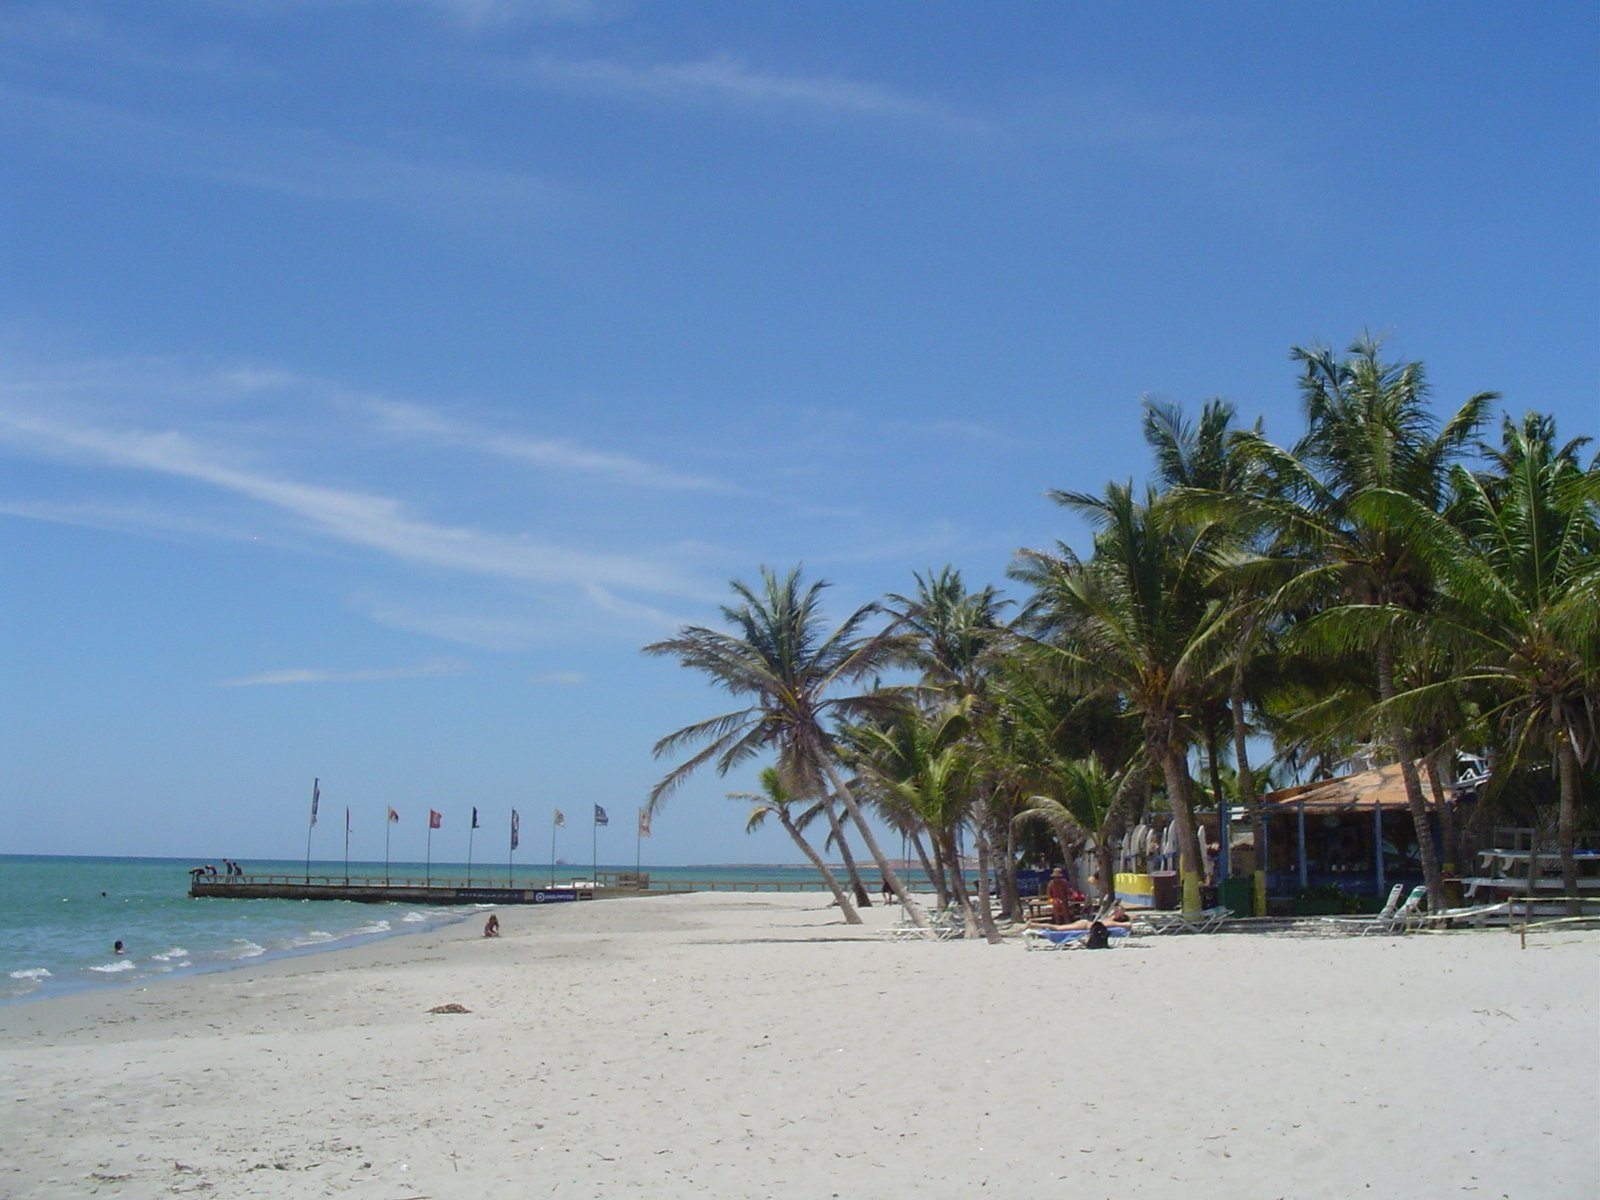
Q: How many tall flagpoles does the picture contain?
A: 9